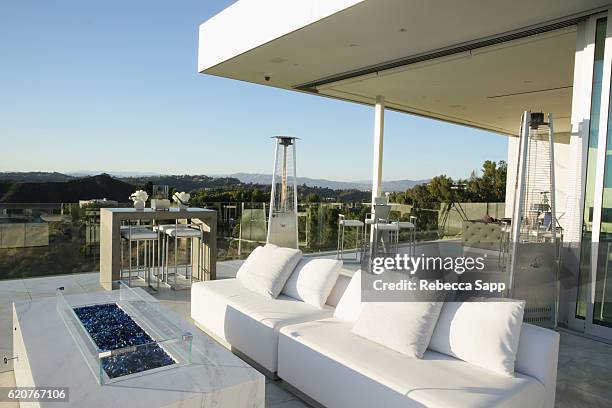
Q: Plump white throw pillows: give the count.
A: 5